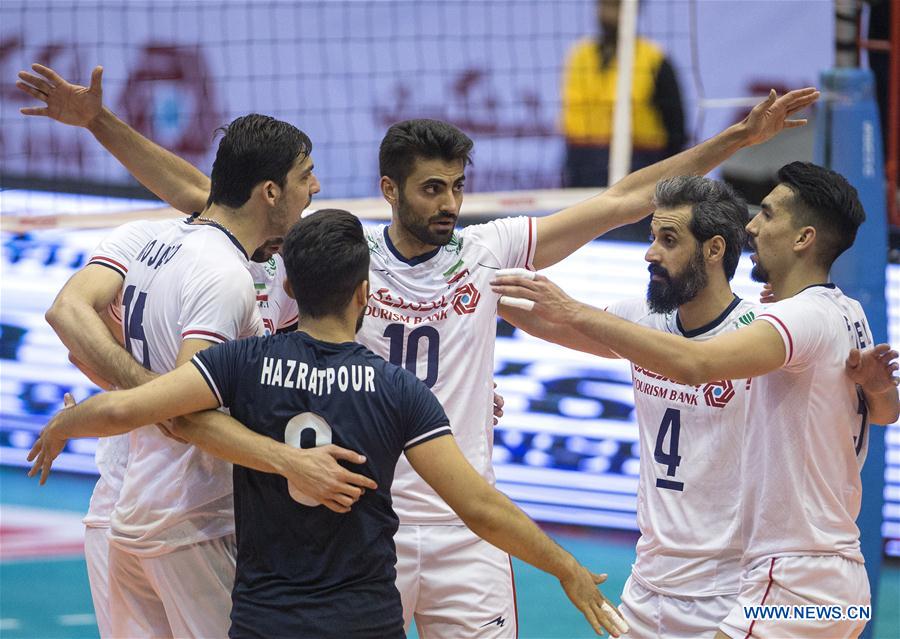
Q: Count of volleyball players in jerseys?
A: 6